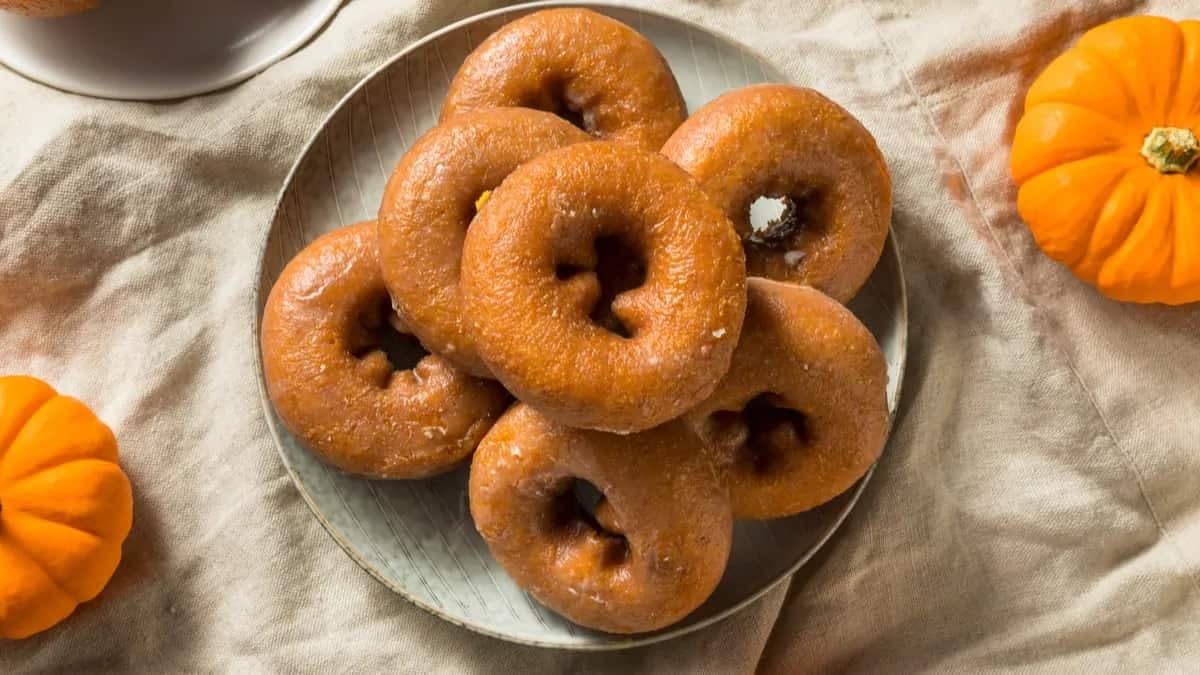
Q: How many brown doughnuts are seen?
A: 7